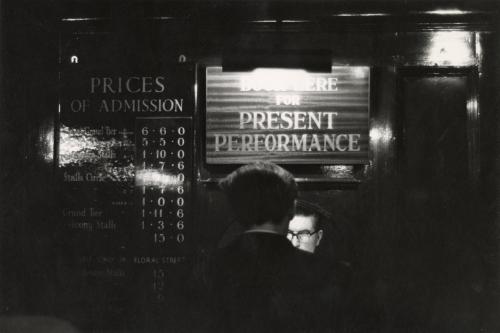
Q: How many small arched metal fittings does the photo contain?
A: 2